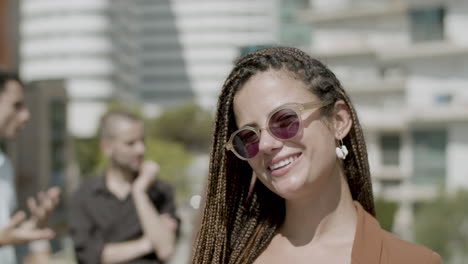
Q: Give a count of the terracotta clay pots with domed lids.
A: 0